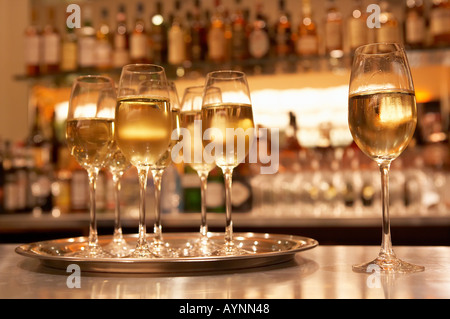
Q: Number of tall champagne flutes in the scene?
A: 7